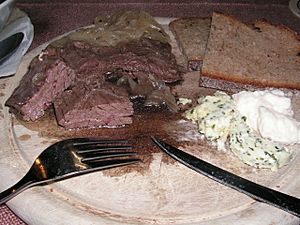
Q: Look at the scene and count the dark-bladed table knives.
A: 1